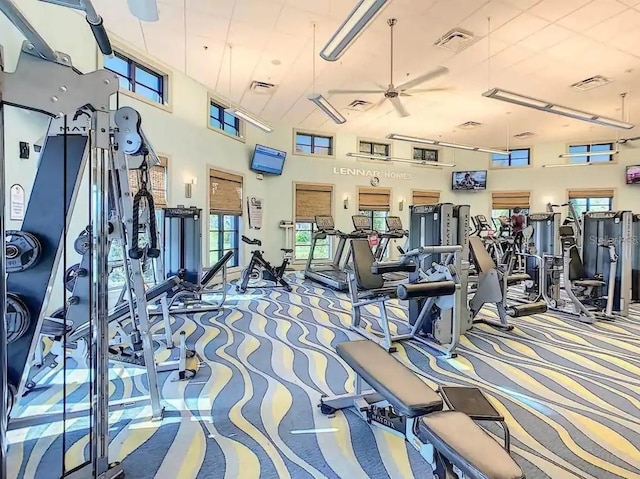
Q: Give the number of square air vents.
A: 6